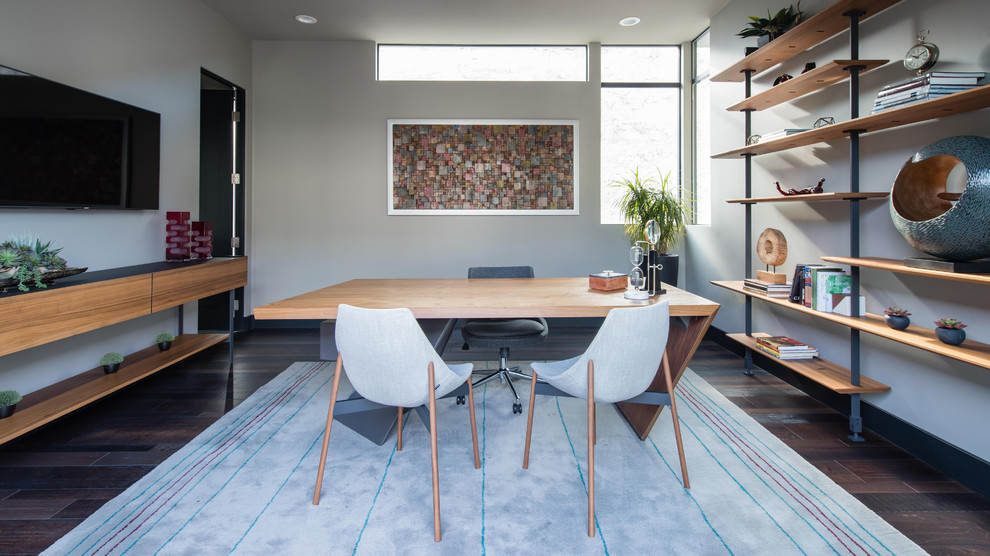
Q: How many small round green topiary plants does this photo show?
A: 3